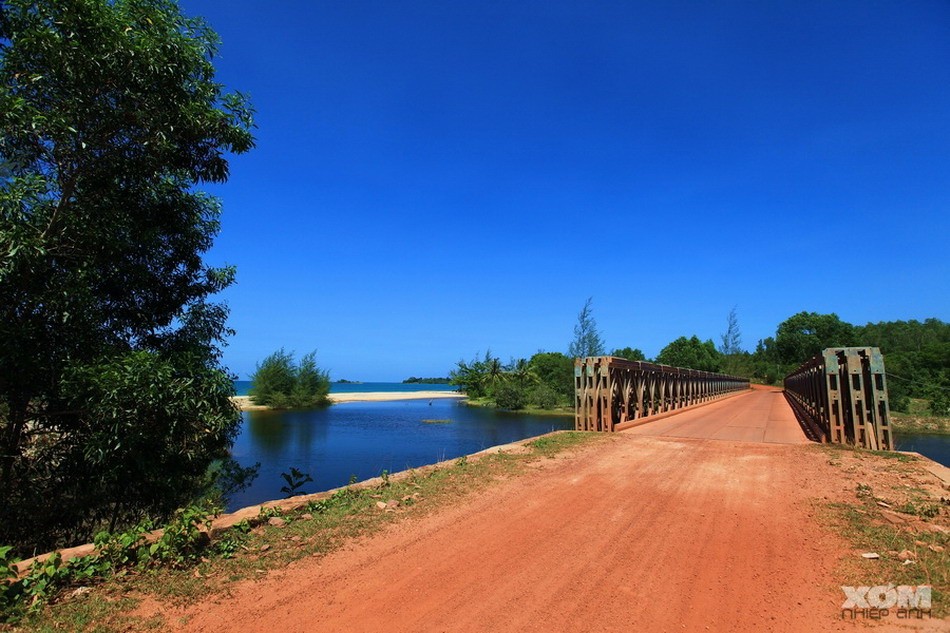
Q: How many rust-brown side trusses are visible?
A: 2